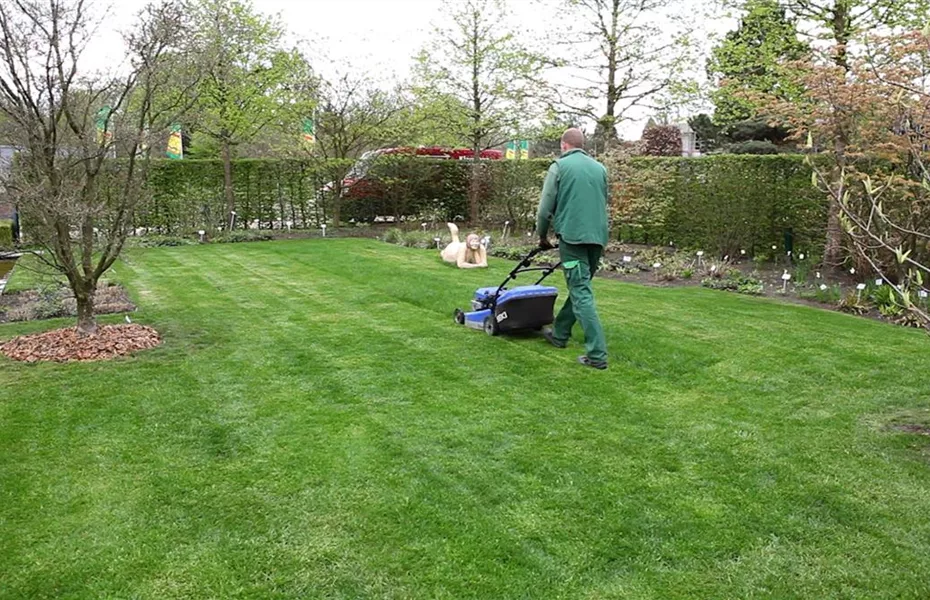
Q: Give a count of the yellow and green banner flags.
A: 5